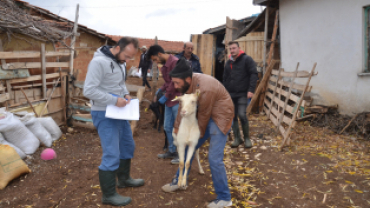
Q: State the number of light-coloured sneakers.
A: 2